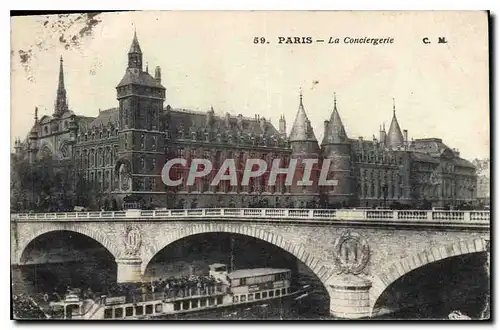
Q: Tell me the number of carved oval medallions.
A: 2